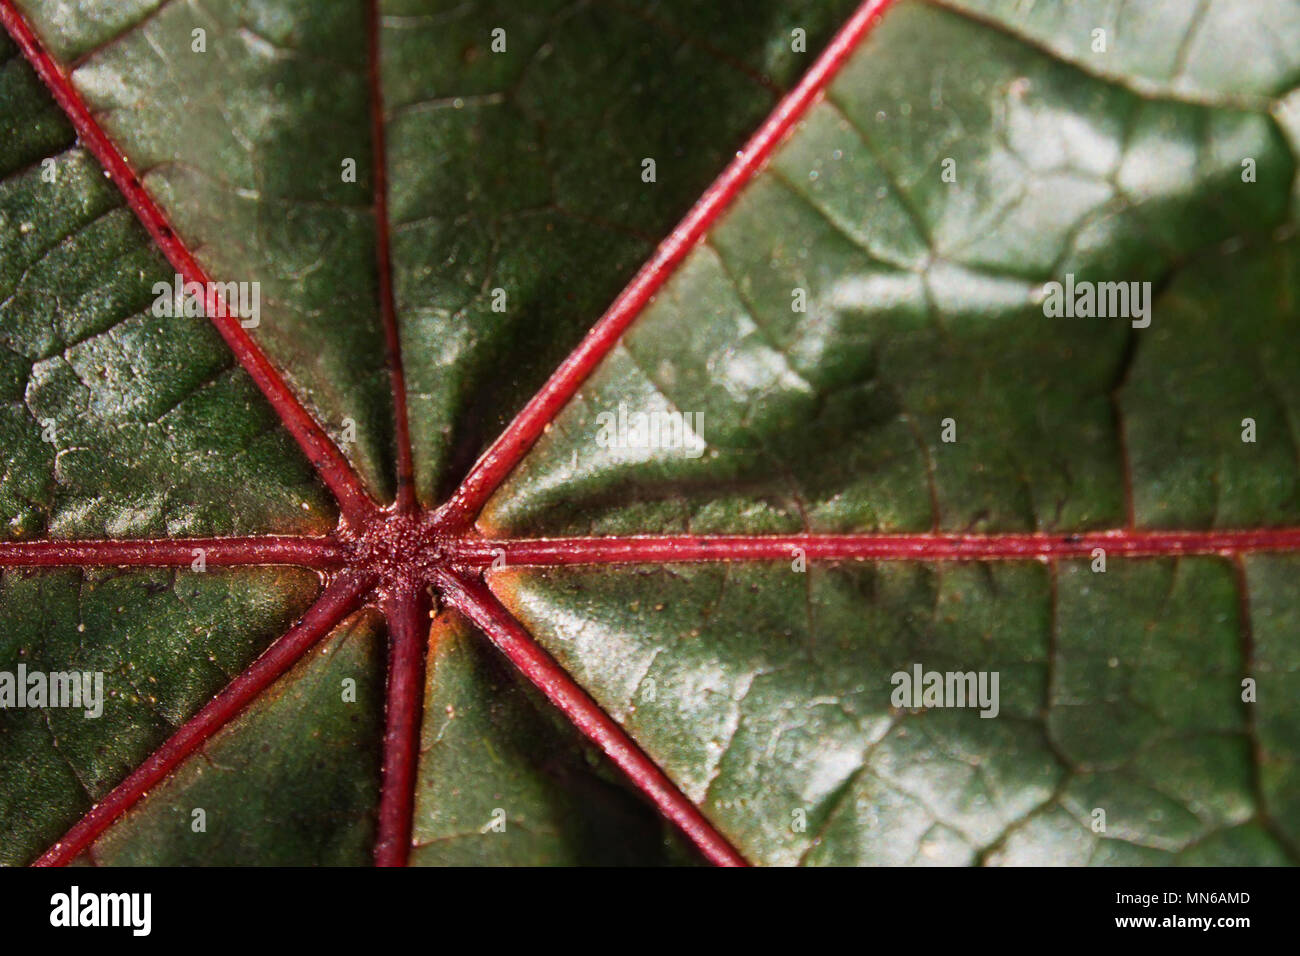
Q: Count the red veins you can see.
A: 8